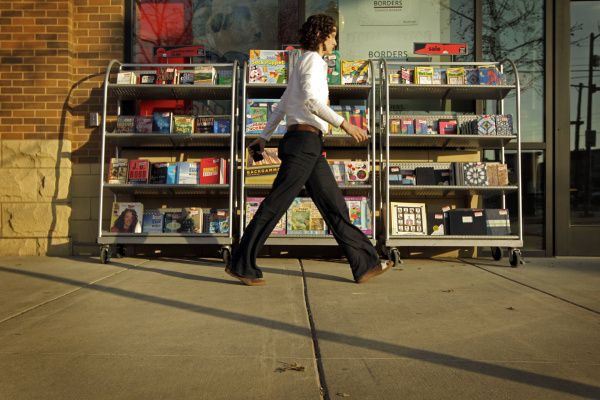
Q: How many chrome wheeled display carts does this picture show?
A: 3